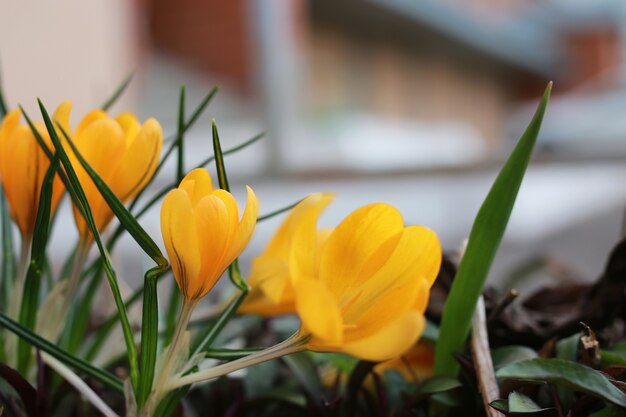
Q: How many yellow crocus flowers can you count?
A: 5